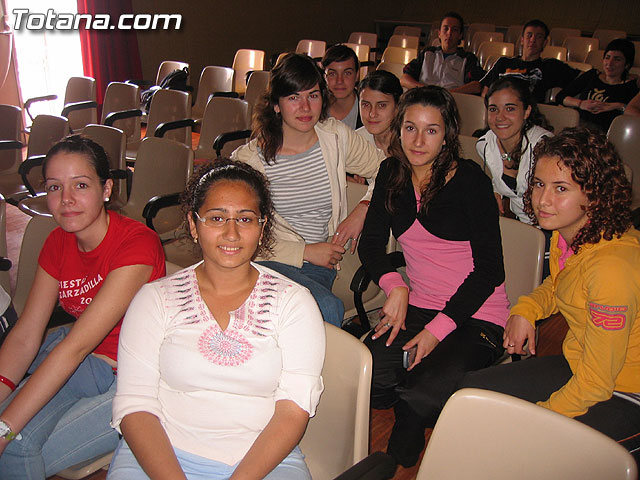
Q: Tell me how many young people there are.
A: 11